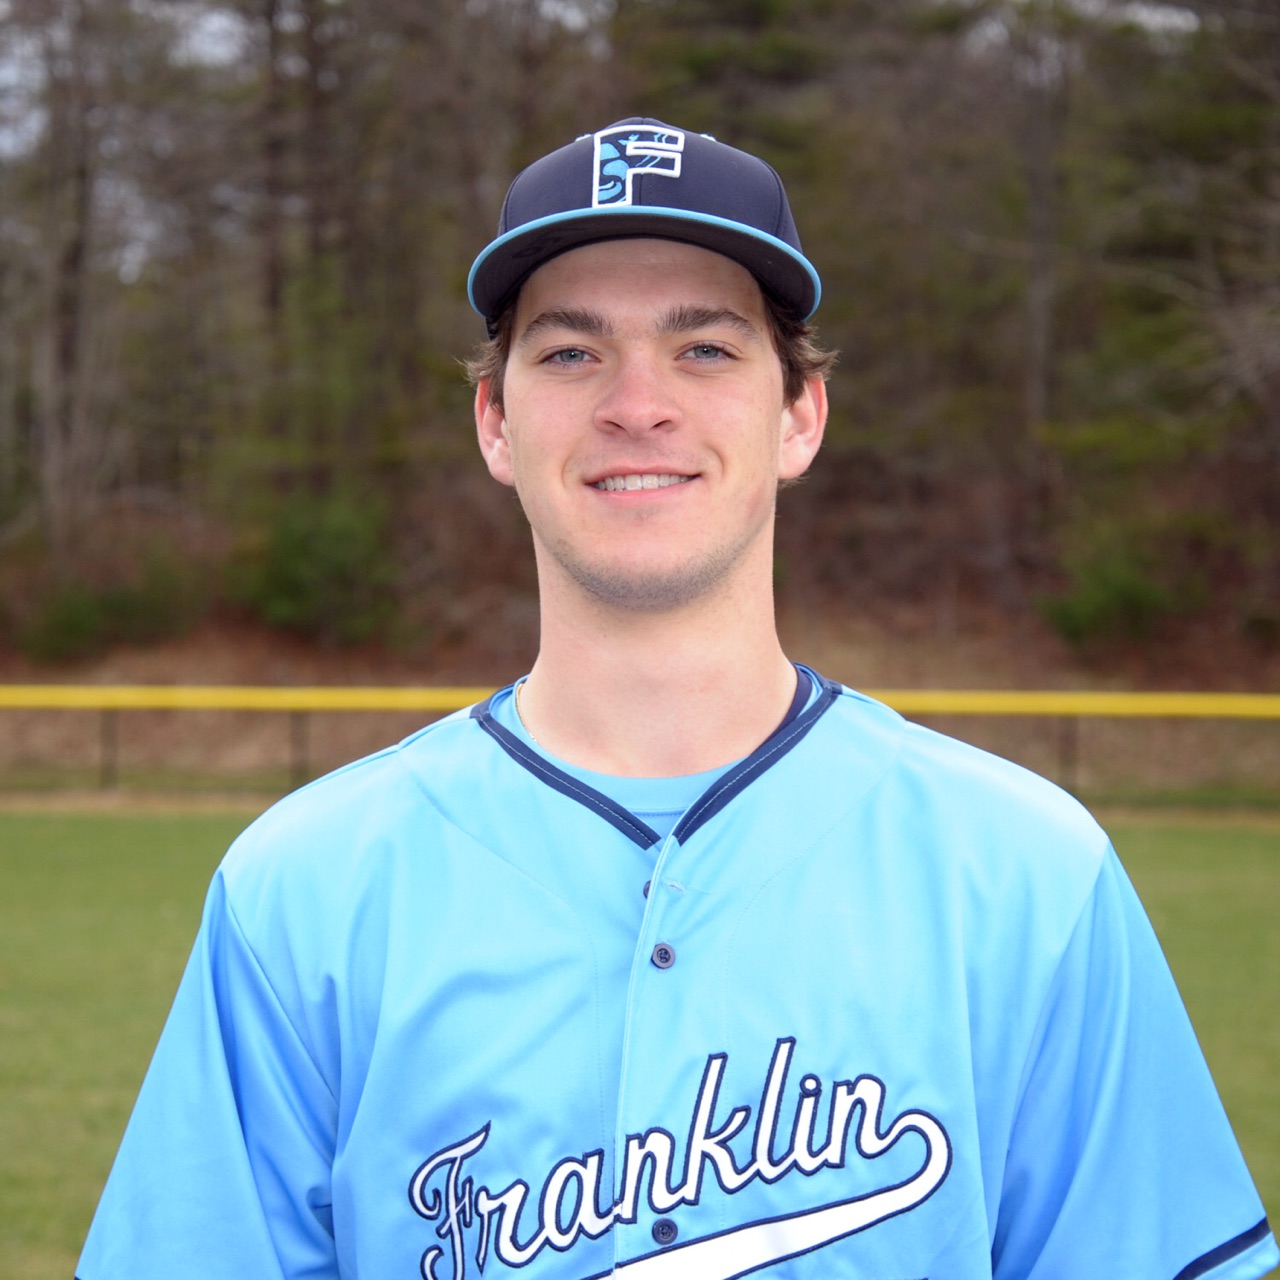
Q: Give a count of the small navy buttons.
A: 3